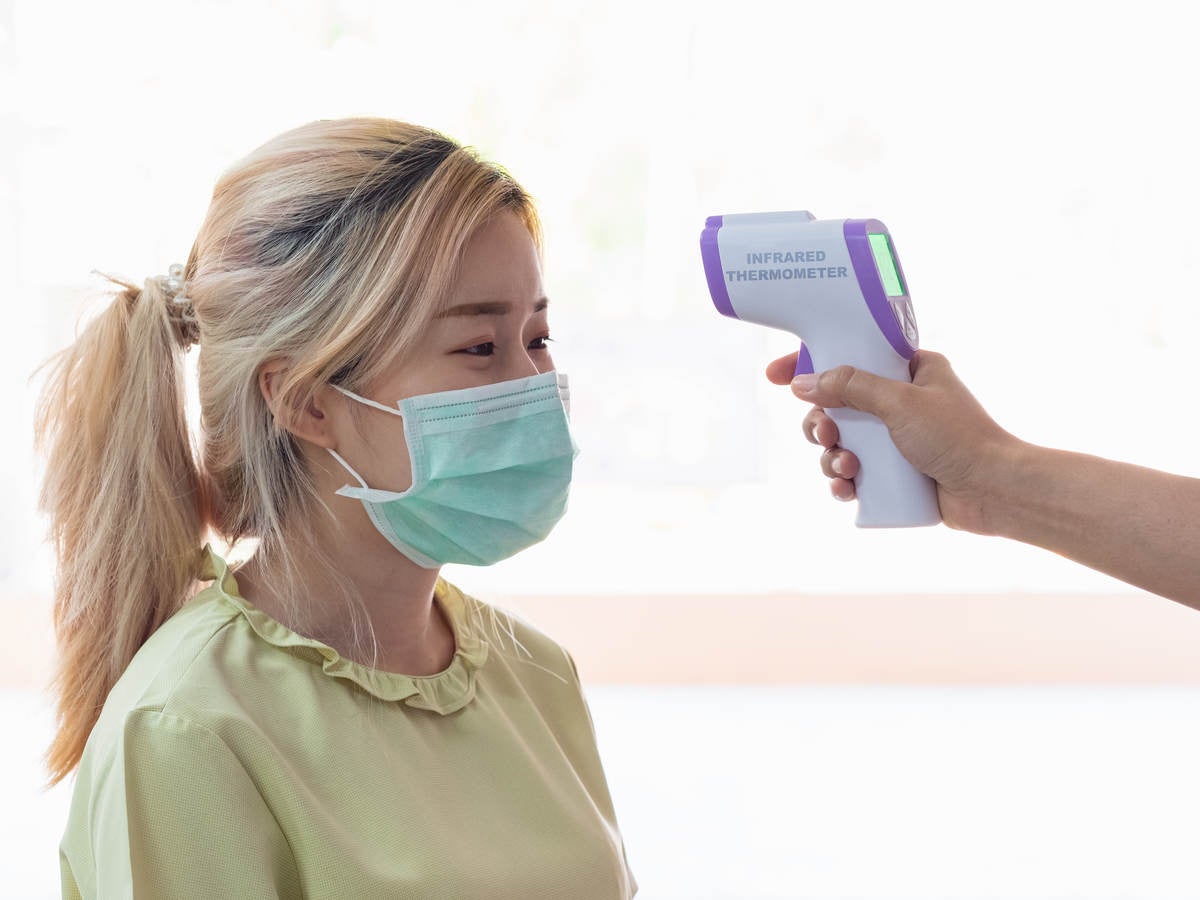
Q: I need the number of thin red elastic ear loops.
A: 0